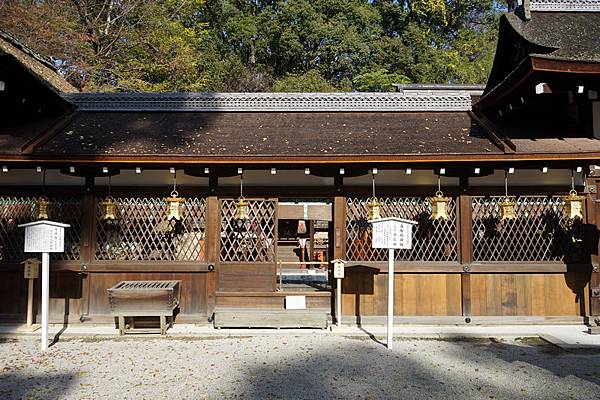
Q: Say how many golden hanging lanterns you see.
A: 8